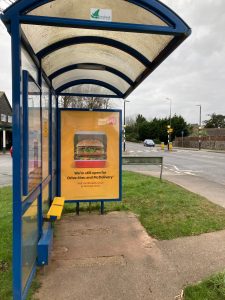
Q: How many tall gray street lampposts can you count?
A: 3